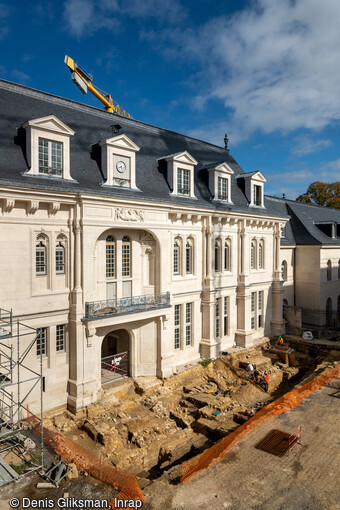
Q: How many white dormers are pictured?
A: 5